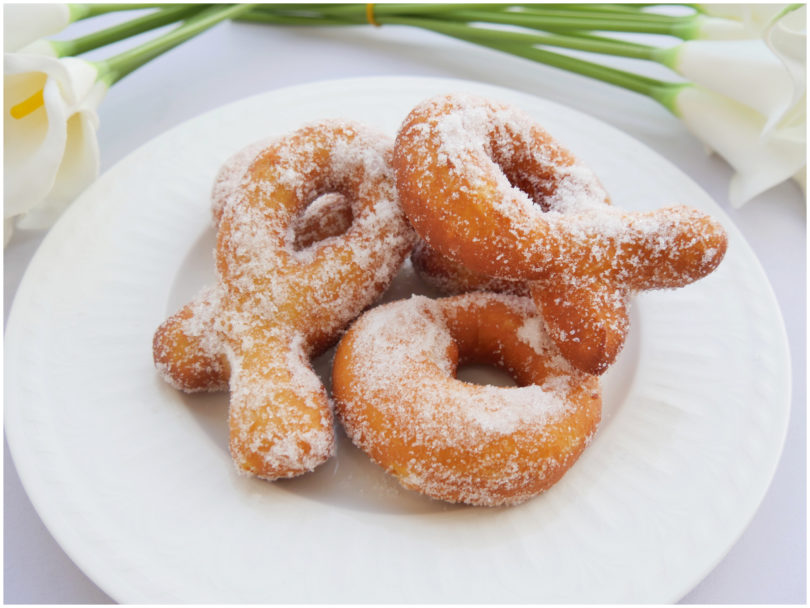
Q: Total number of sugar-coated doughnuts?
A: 5